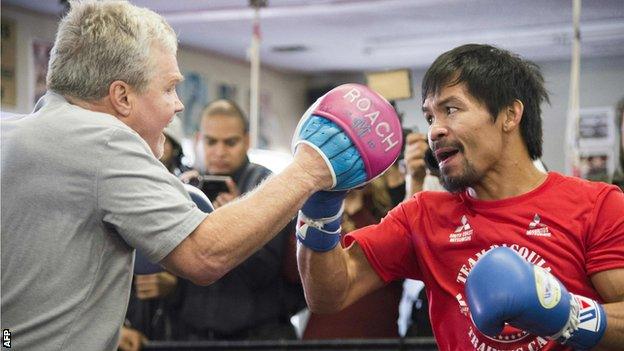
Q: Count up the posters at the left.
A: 2